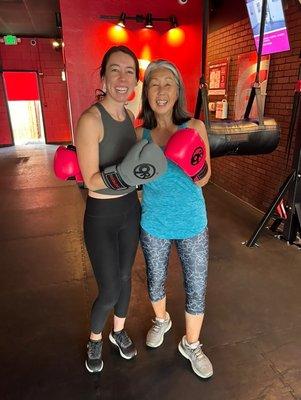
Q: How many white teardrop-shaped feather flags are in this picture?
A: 0